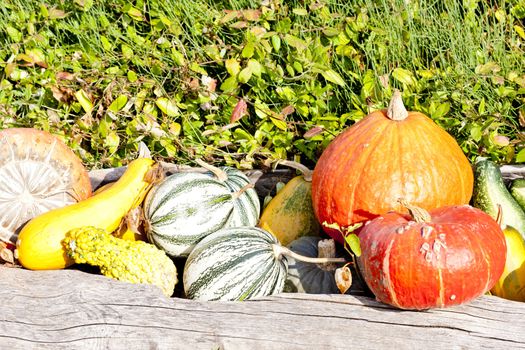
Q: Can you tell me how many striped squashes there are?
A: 3